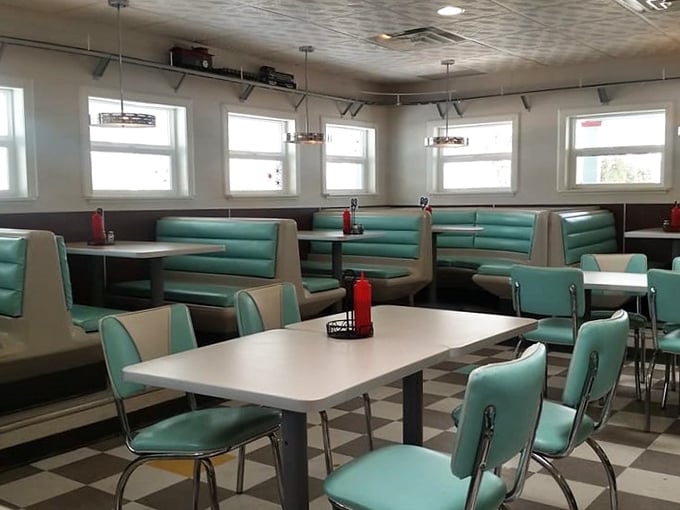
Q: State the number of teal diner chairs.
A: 8